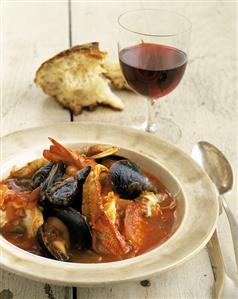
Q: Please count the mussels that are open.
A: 1